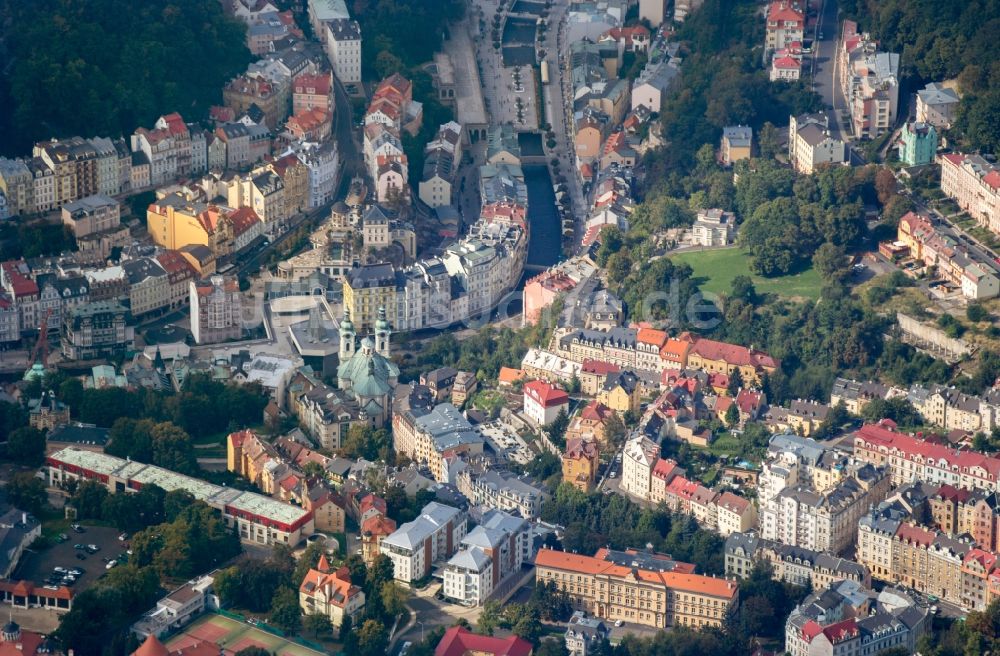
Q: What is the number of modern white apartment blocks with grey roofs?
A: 2